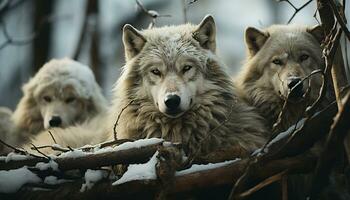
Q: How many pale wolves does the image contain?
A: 3